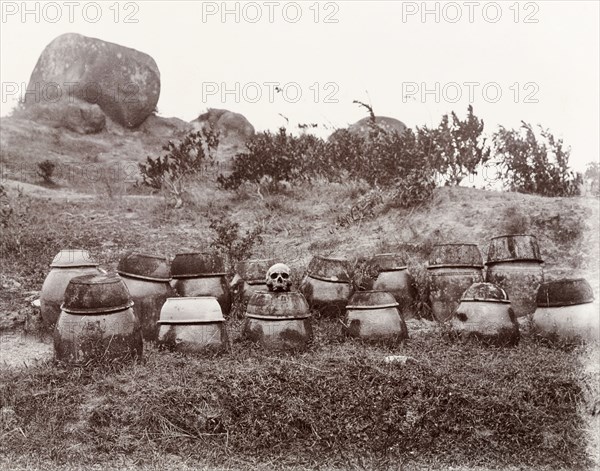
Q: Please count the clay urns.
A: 14